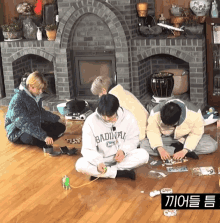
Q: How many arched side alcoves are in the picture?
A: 2